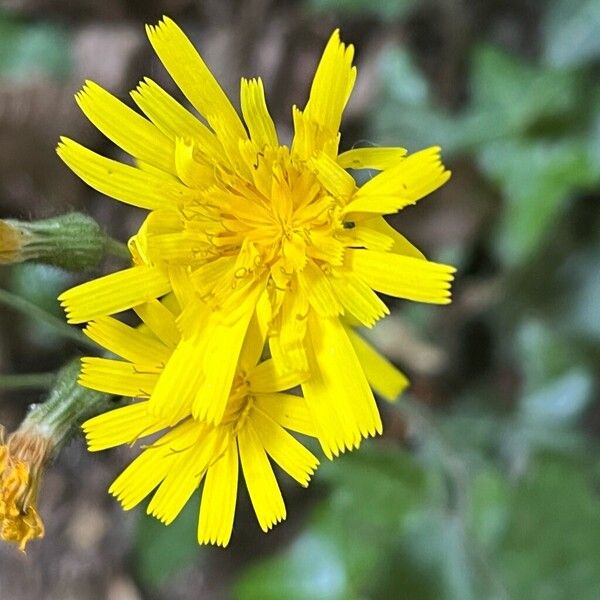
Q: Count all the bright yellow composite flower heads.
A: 2